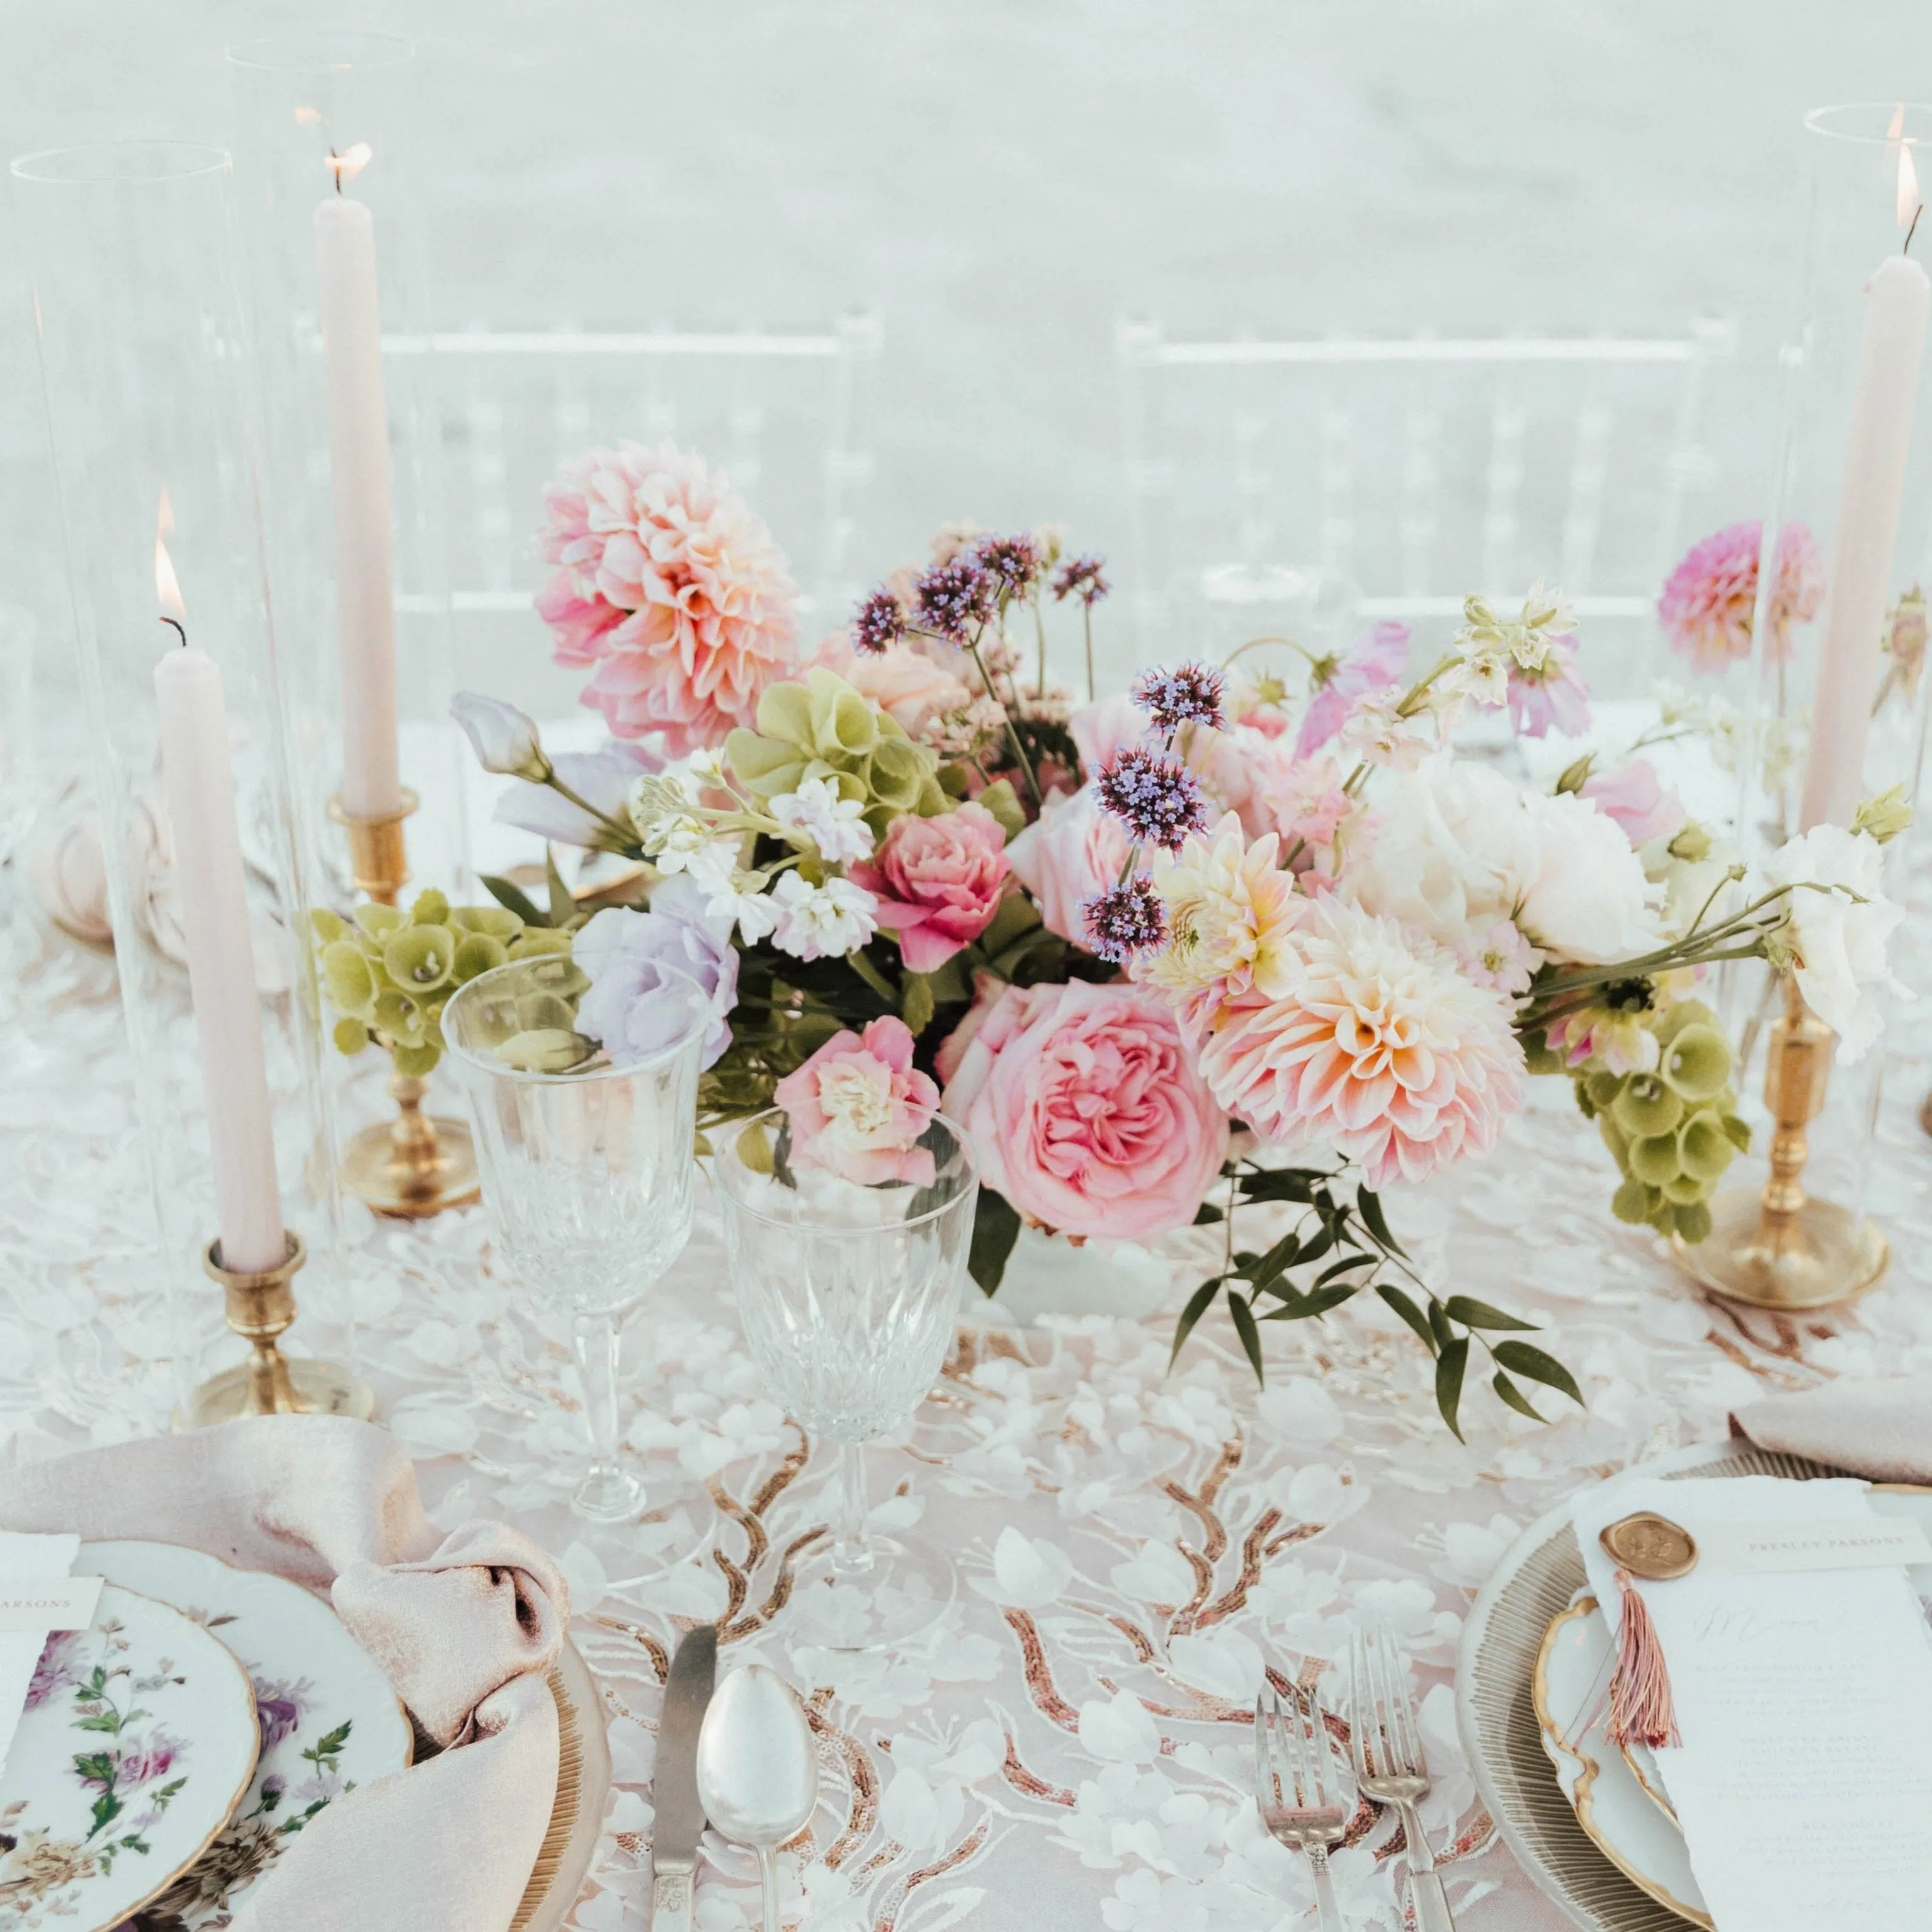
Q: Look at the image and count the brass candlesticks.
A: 3